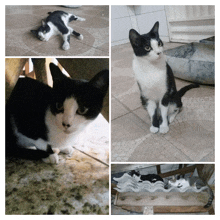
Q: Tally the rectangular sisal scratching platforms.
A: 0